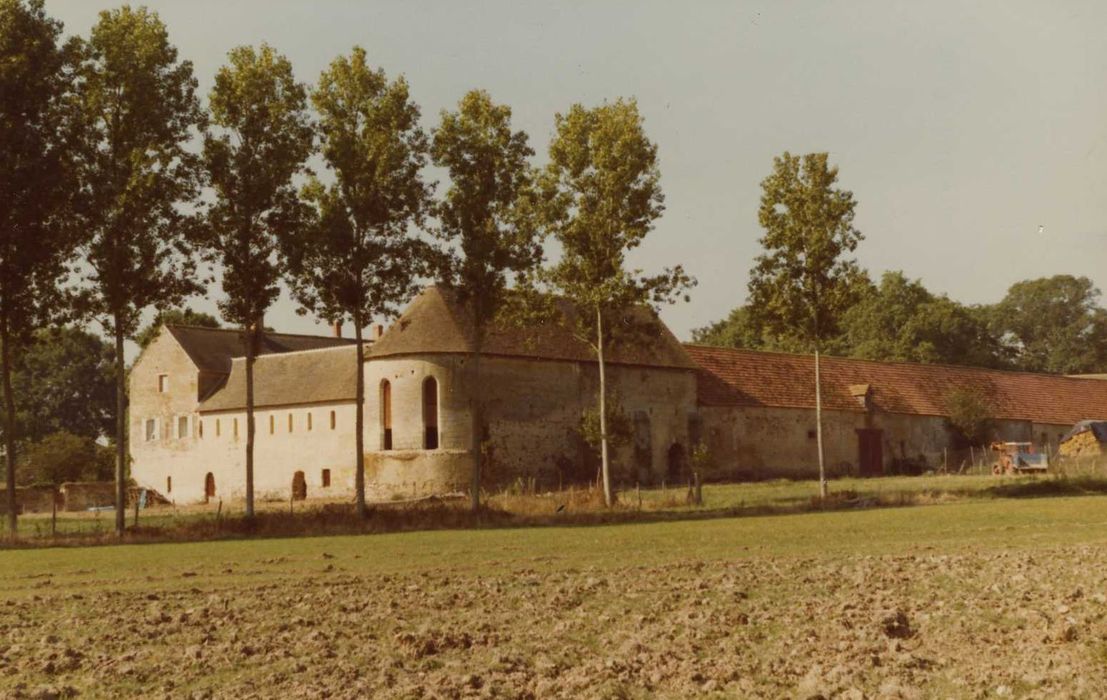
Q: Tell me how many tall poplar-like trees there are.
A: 7